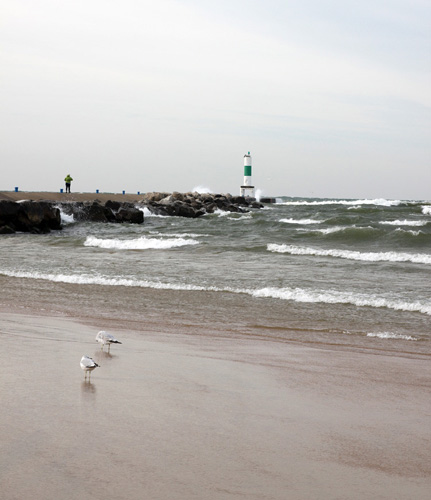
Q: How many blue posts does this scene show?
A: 5